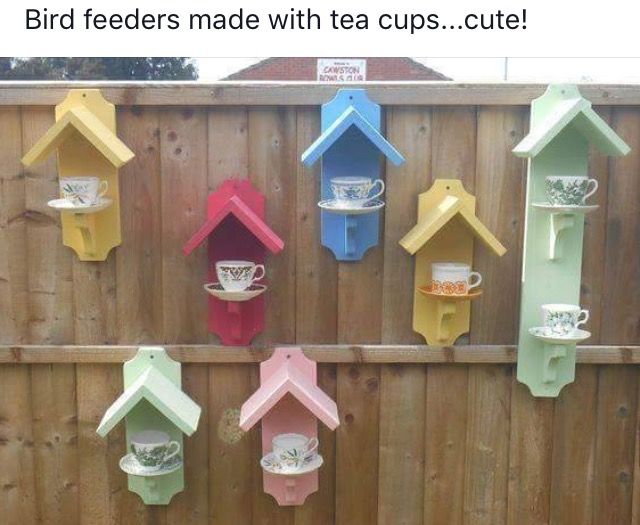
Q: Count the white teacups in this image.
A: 8